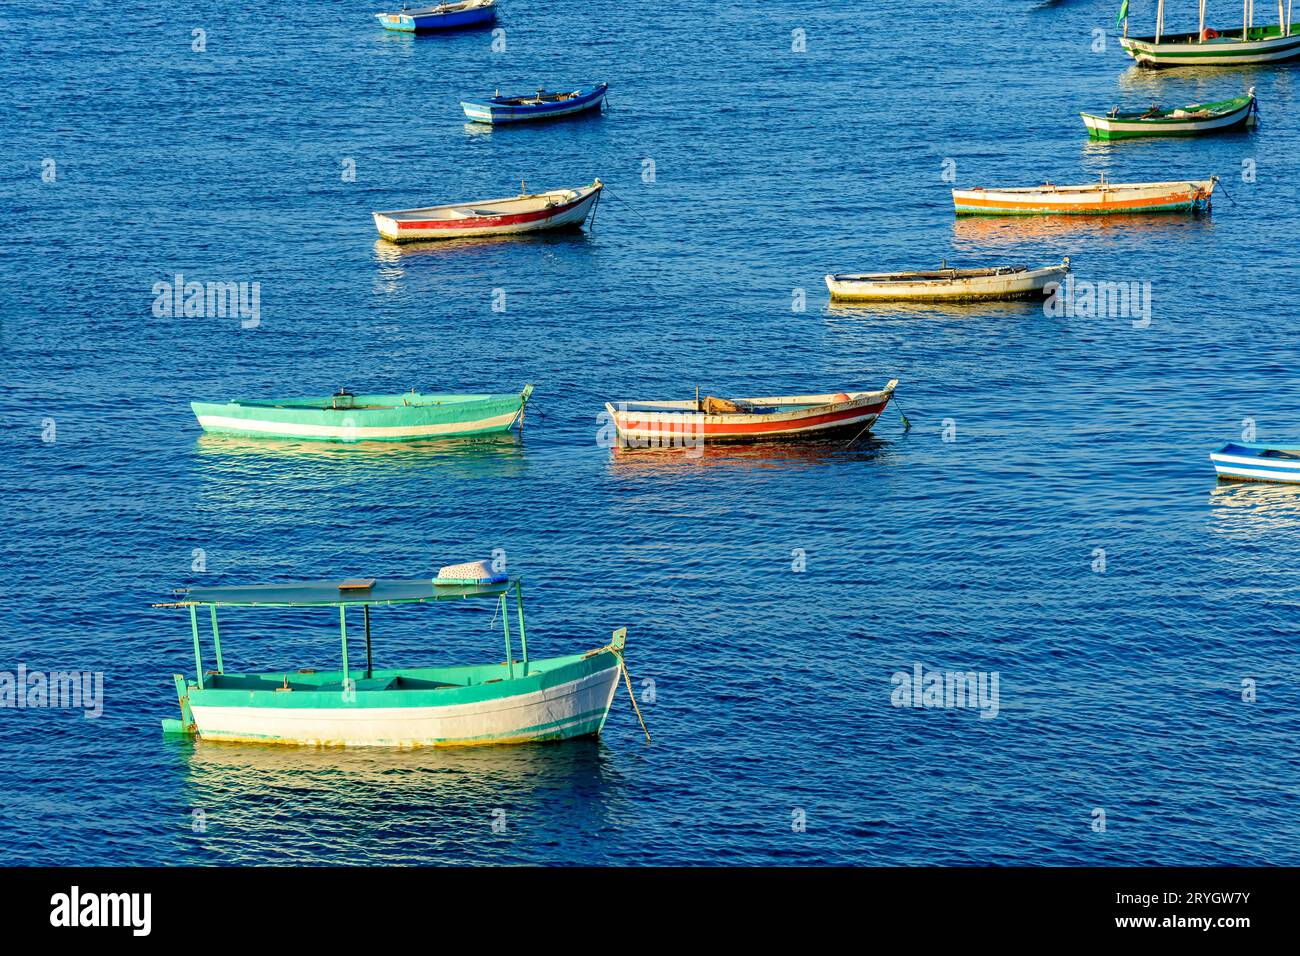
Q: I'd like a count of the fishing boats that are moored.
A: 11